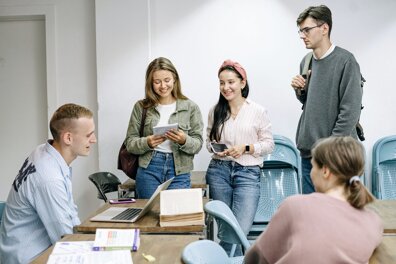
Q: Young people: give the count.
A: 5